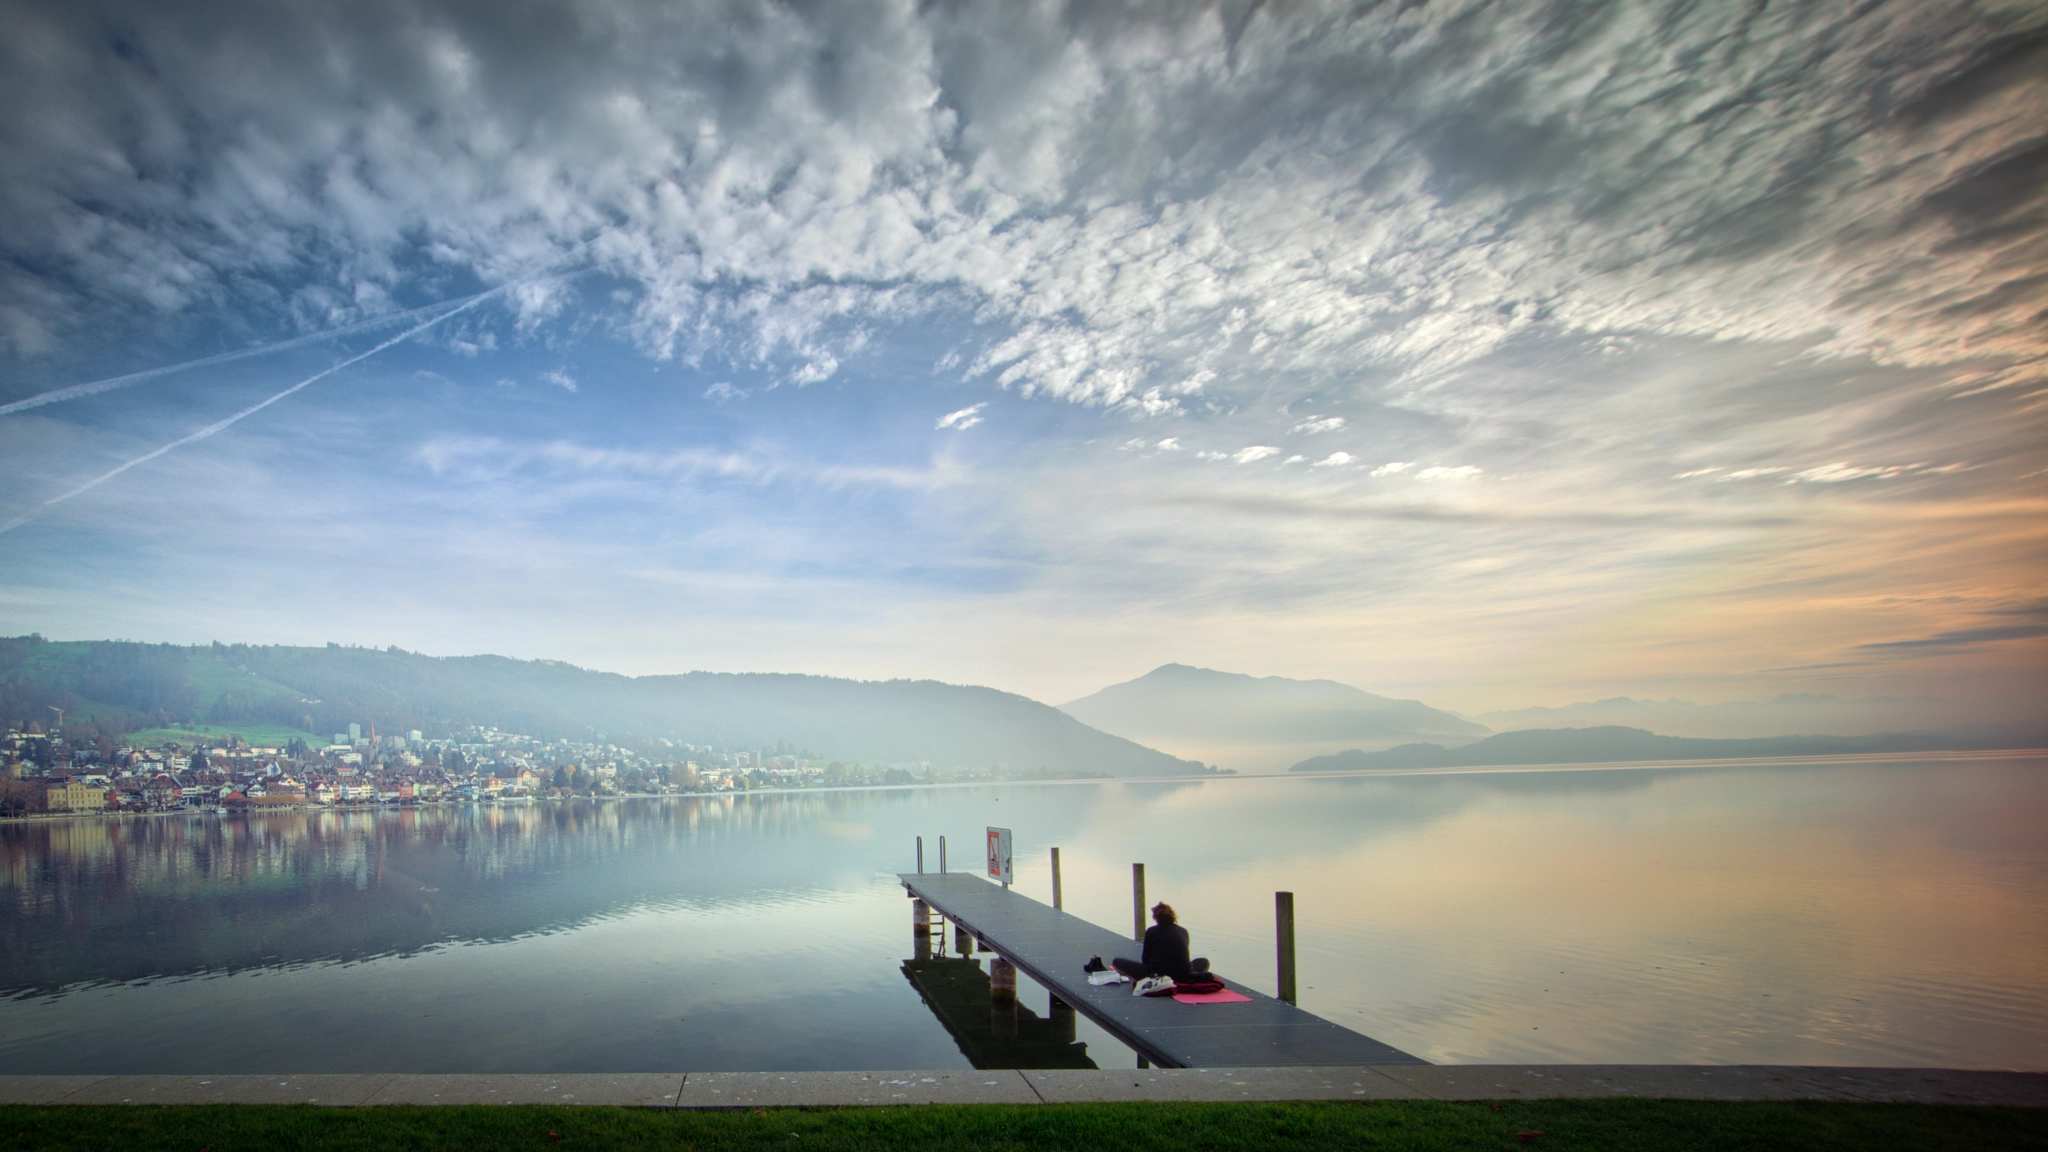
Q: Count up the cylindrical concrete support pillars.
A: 4